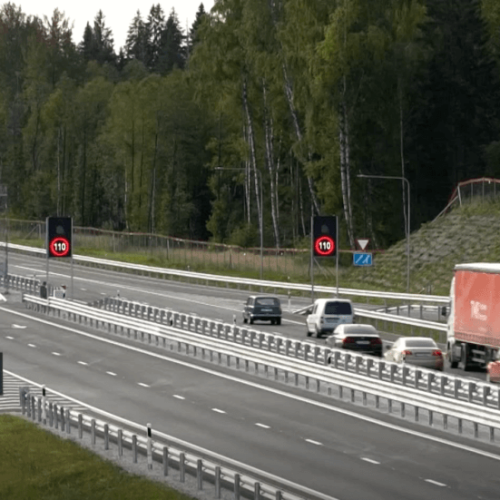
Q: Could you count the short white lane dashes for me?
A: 12